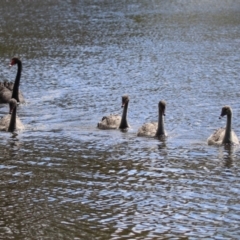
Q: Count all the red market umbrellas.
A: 0